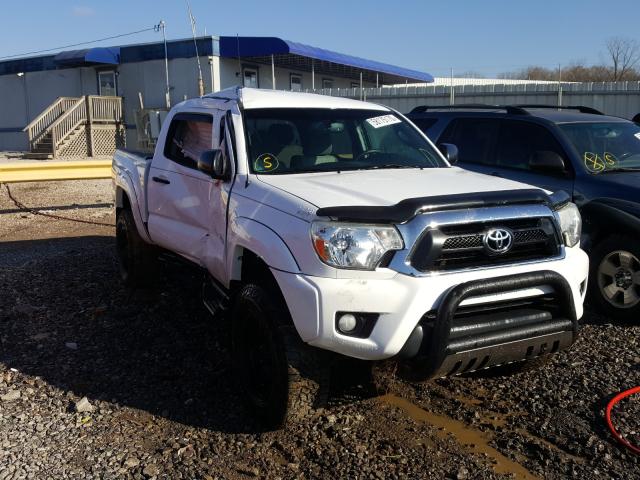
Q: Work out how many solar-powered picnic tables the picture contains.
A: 0